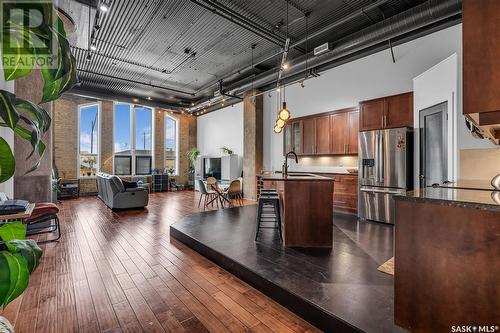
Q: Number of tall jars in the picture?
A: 0